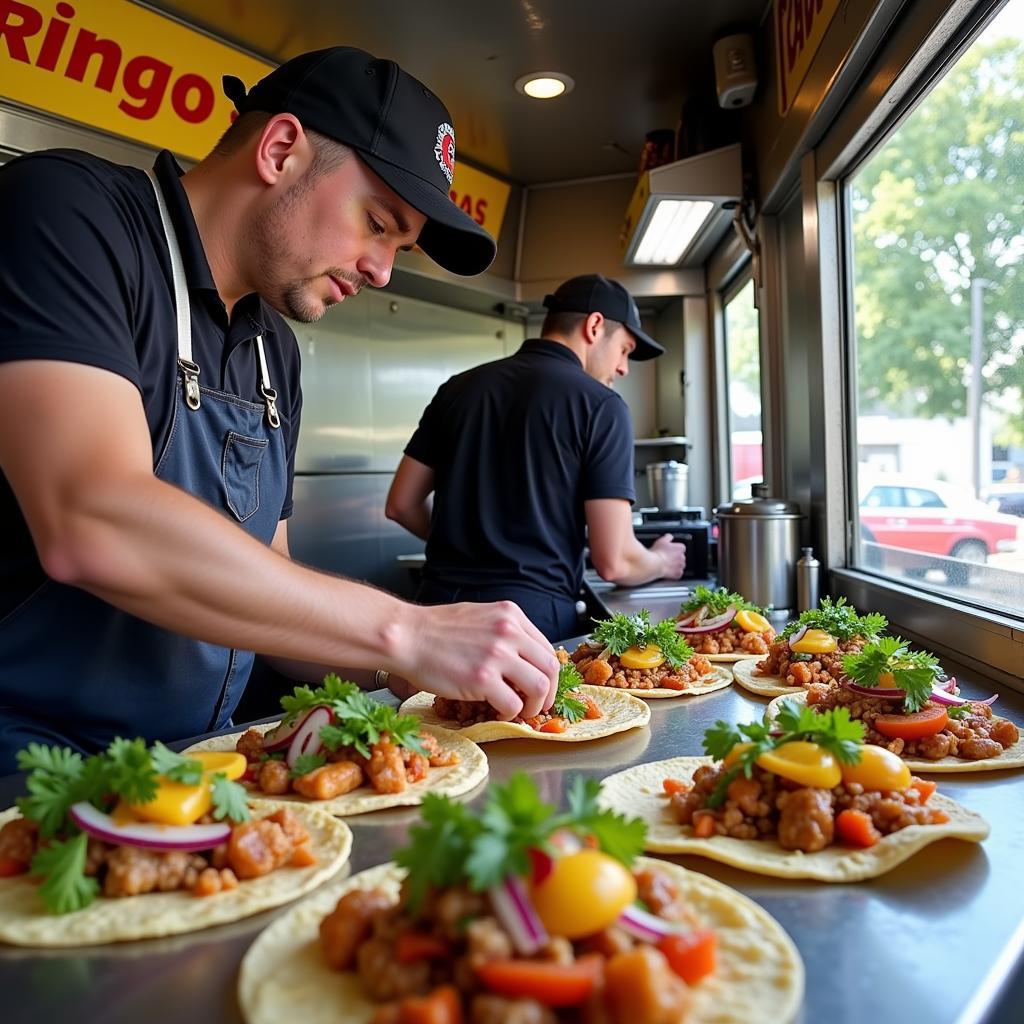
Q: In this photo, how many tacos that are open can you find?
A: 9